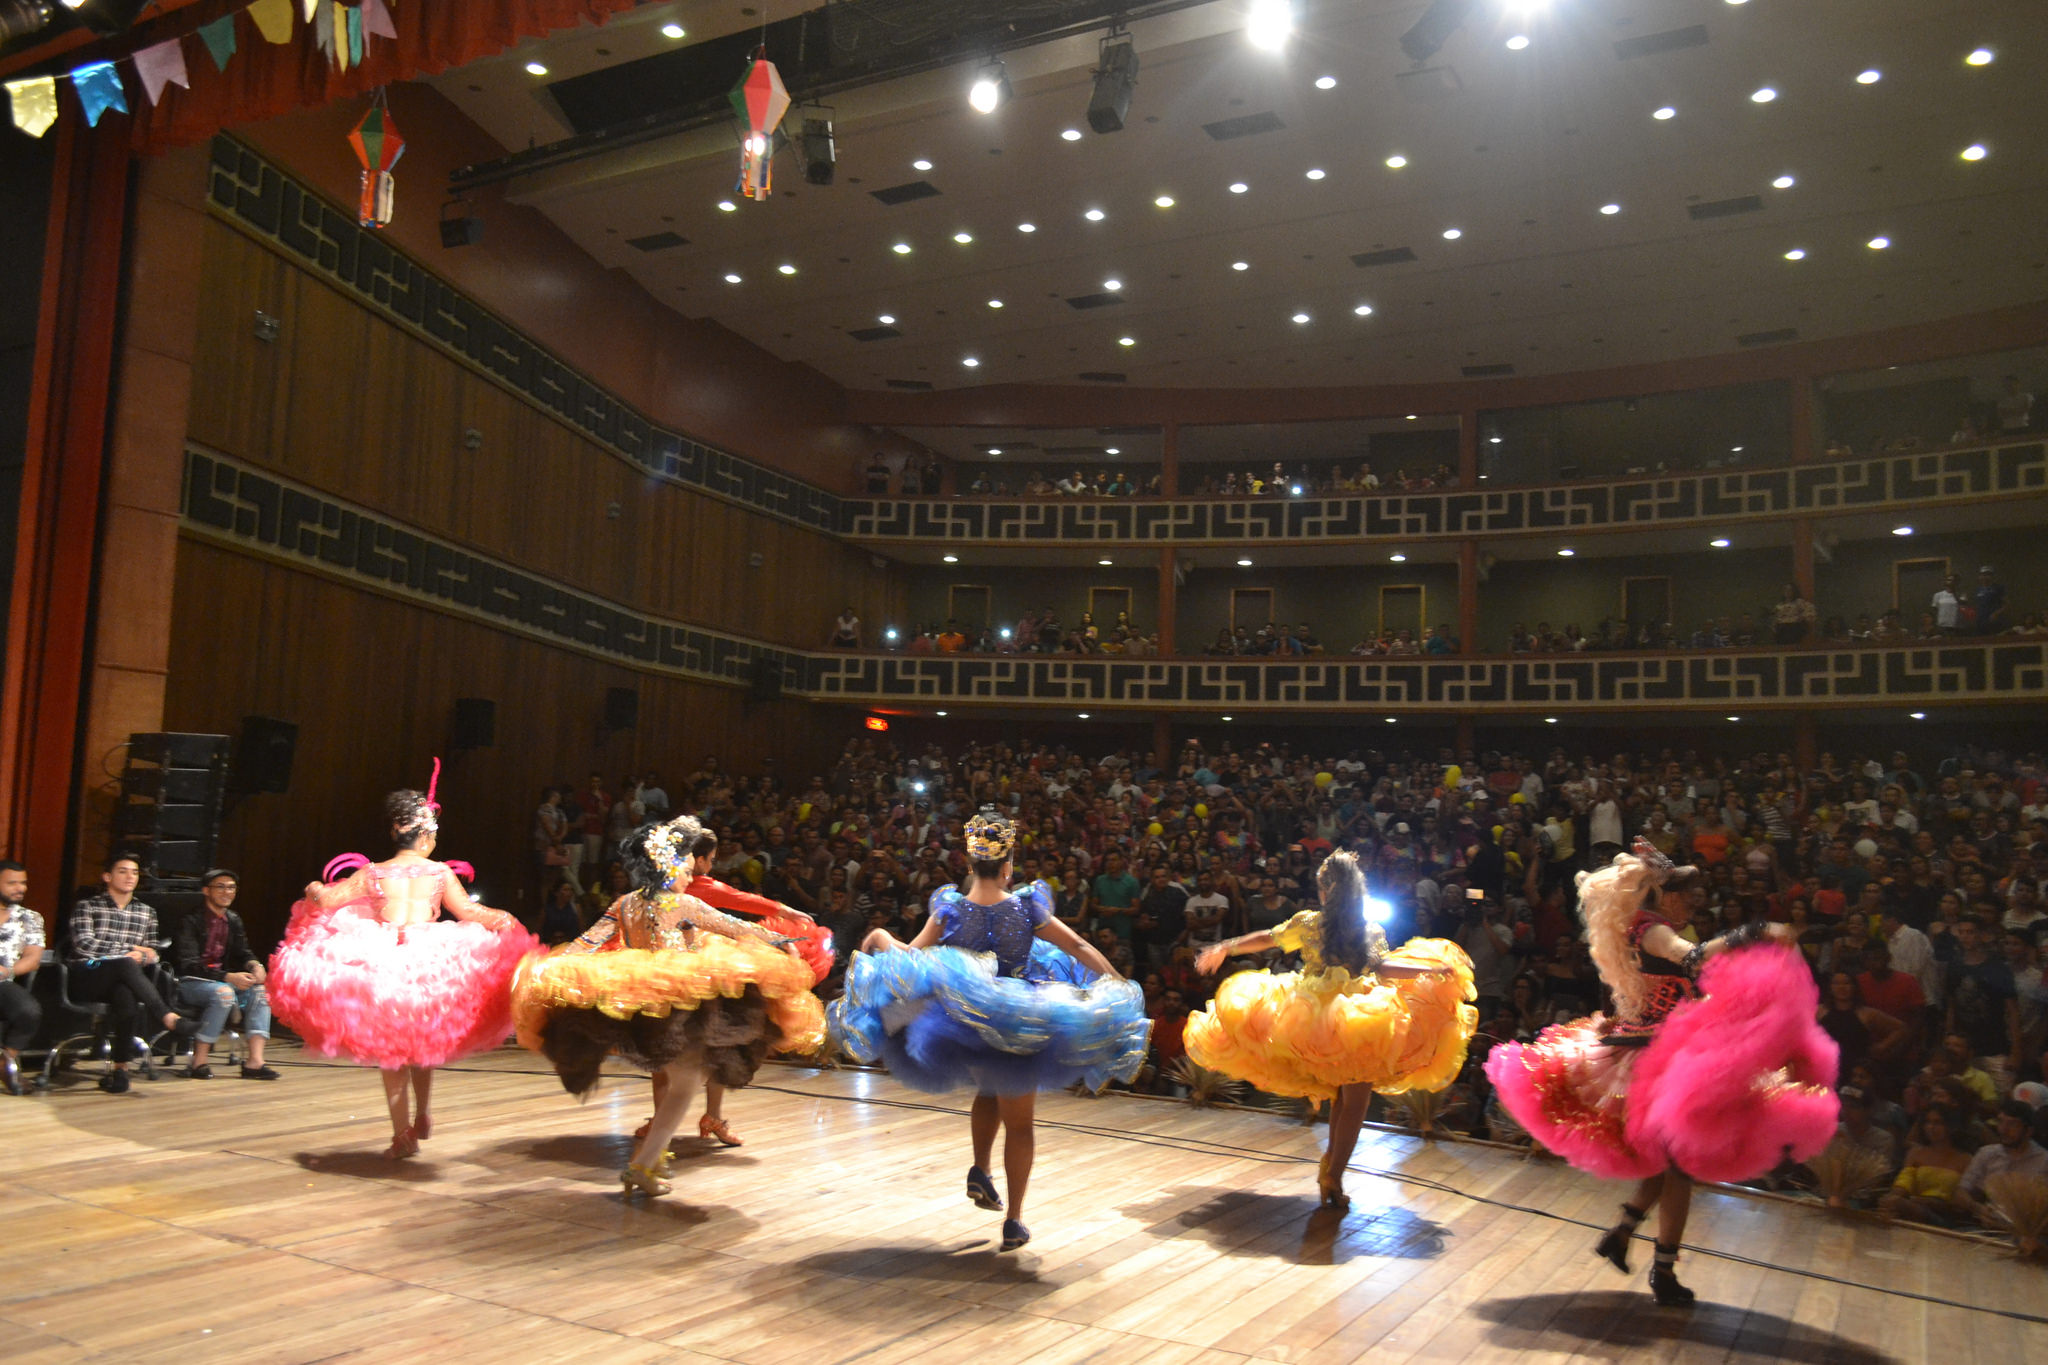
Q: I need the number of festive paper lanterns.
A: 2